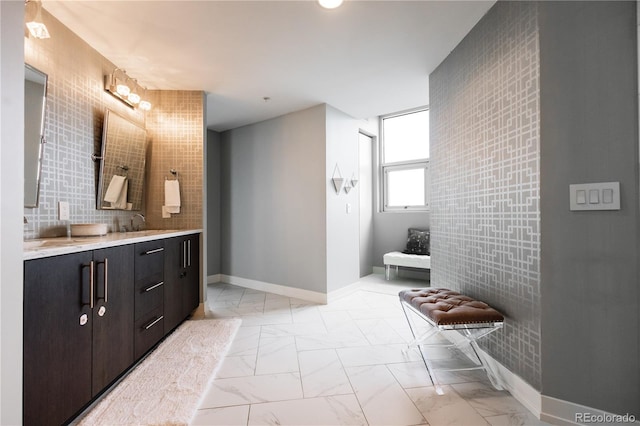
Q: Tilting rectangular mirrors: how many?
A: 2